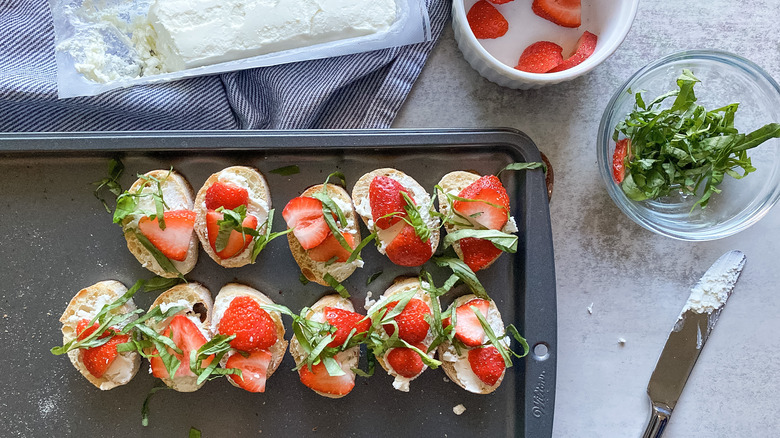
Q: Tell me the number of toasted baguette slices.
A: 11